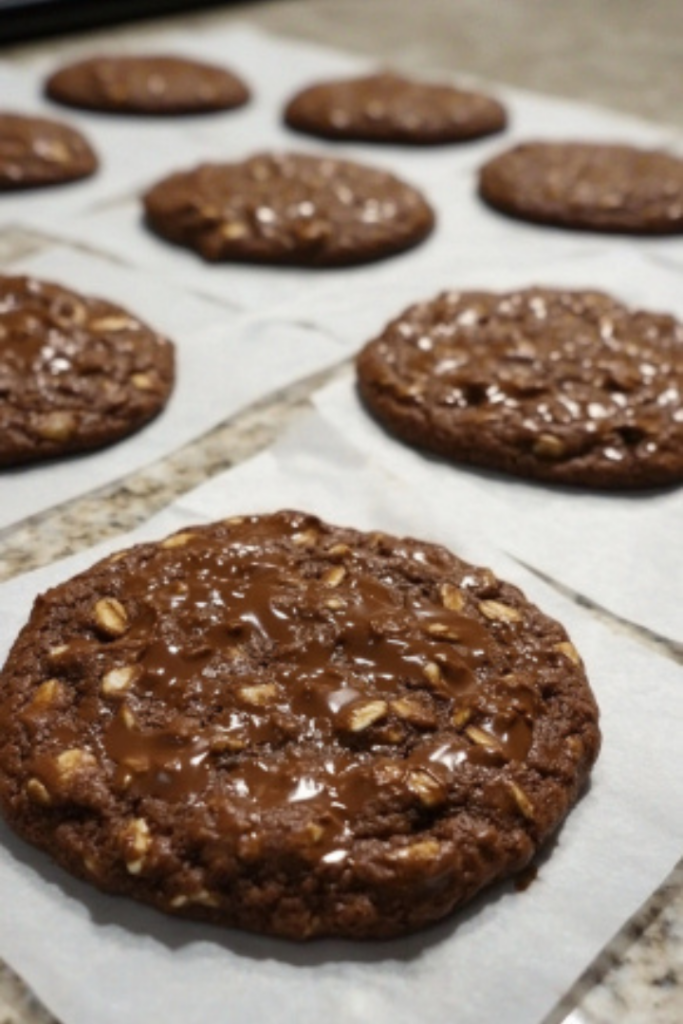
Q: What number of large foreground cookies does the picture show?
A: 1